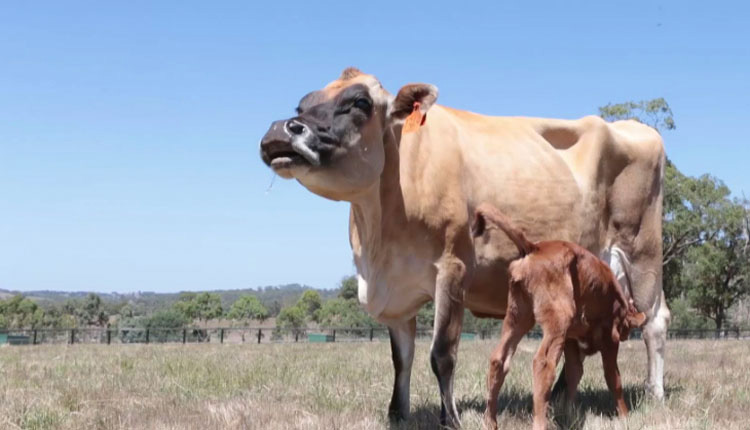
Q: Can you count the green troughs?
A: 3